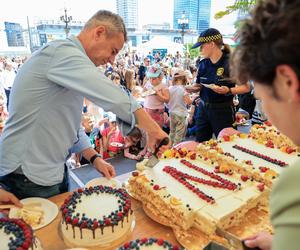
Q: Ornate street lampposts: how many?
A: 2